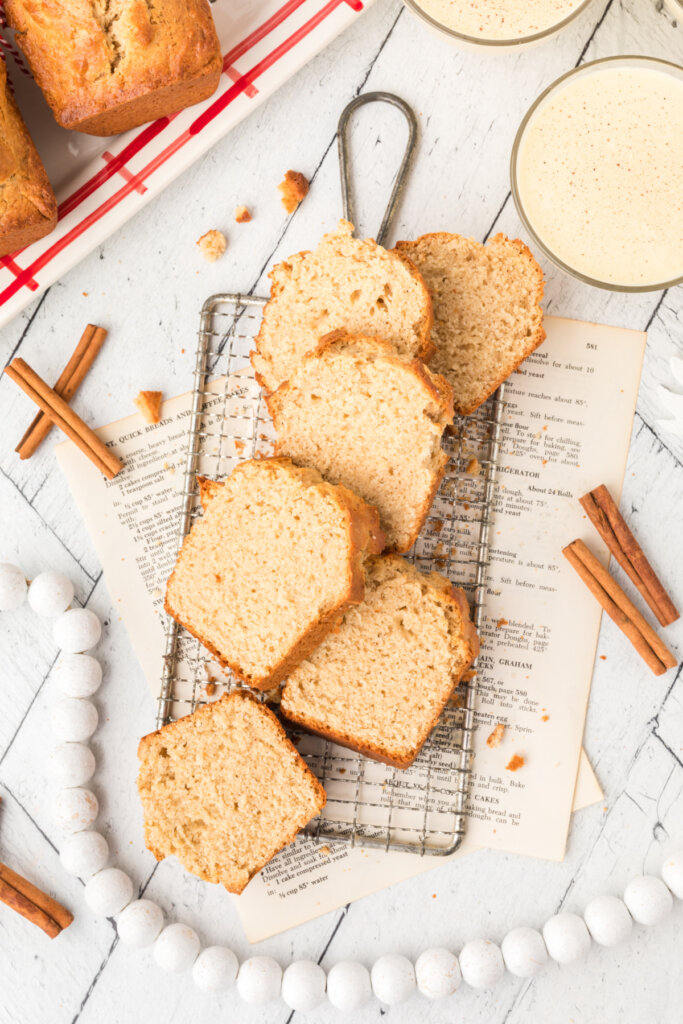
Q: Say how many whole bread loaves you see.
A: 2